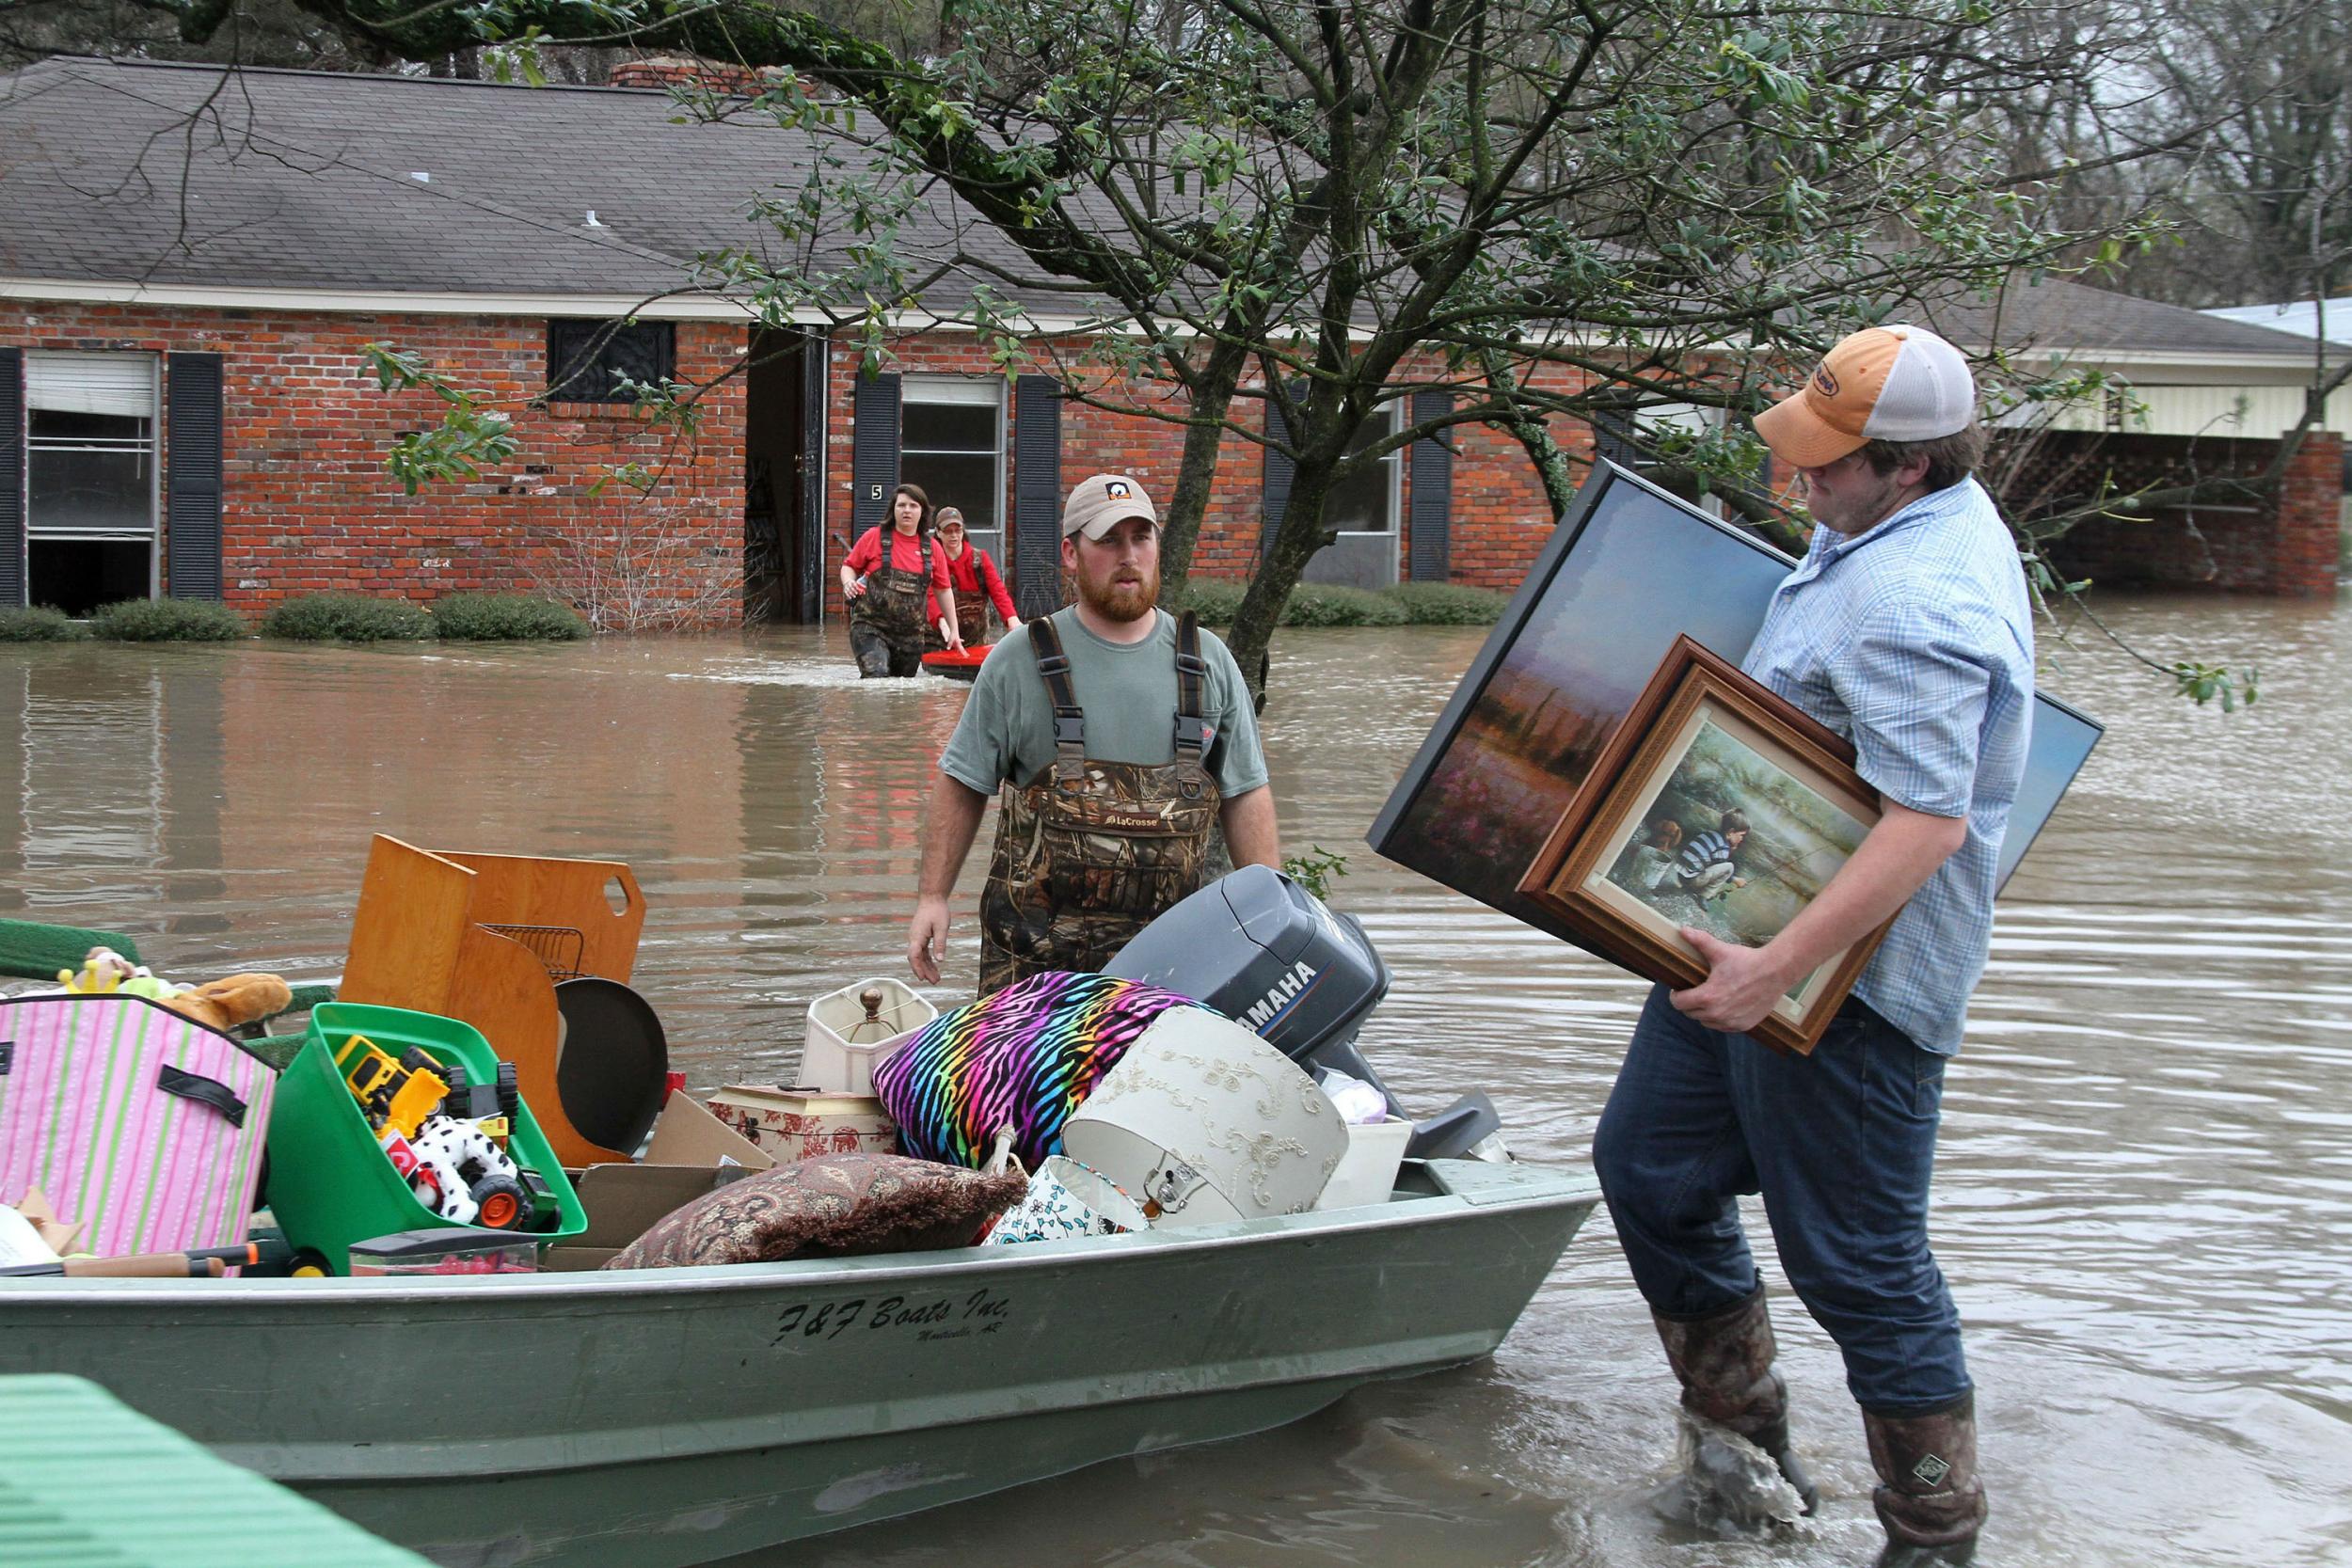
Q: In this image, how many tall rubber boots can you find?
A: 2